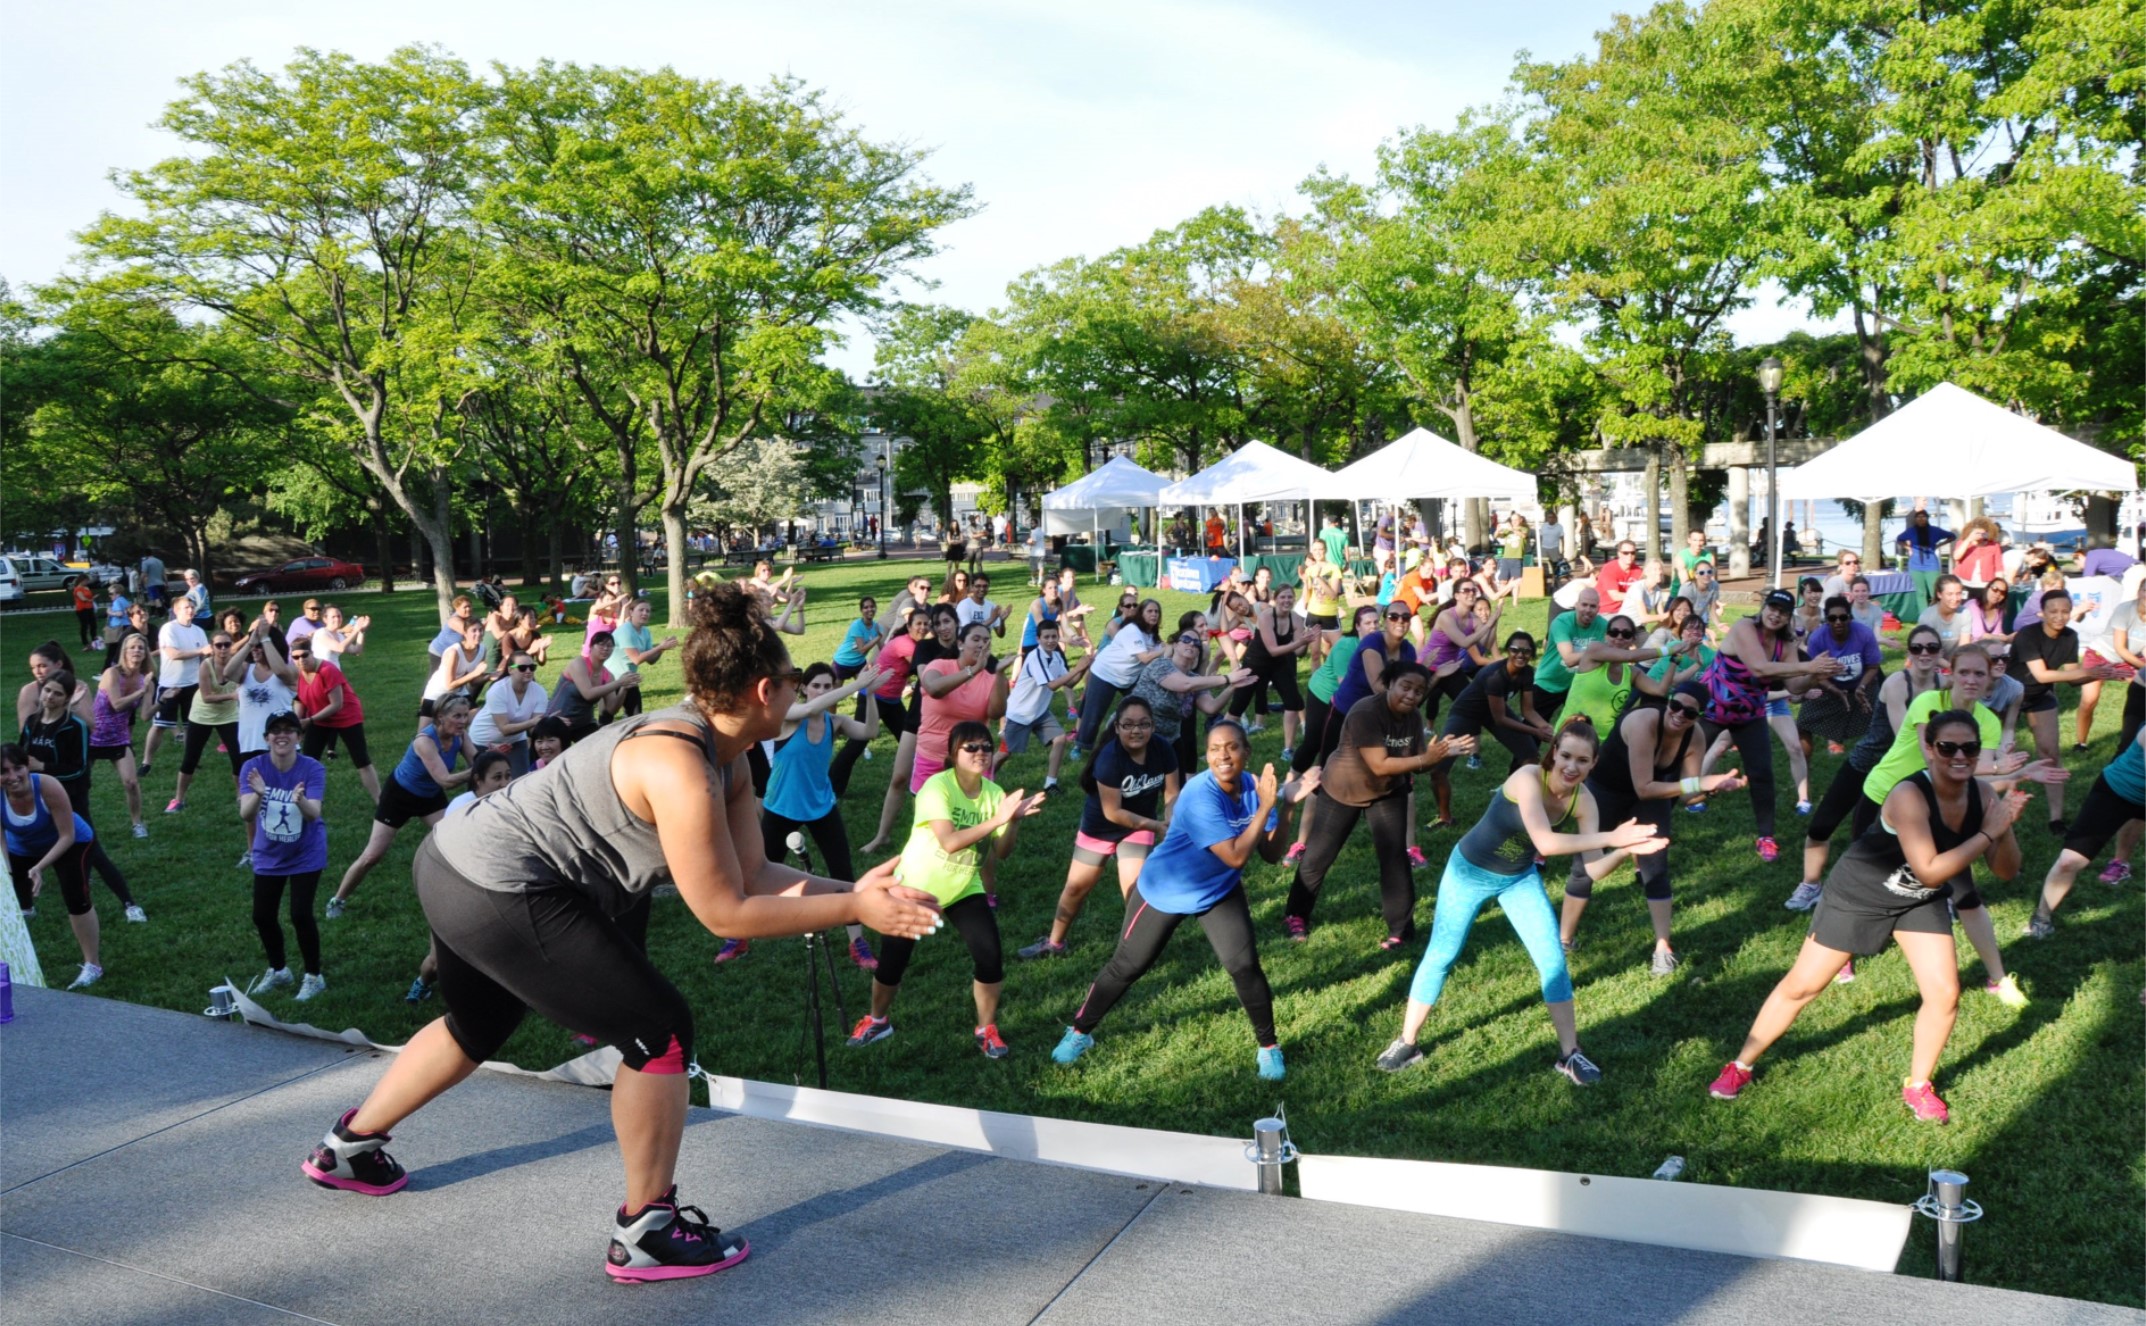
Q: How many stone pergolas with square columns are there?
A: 1